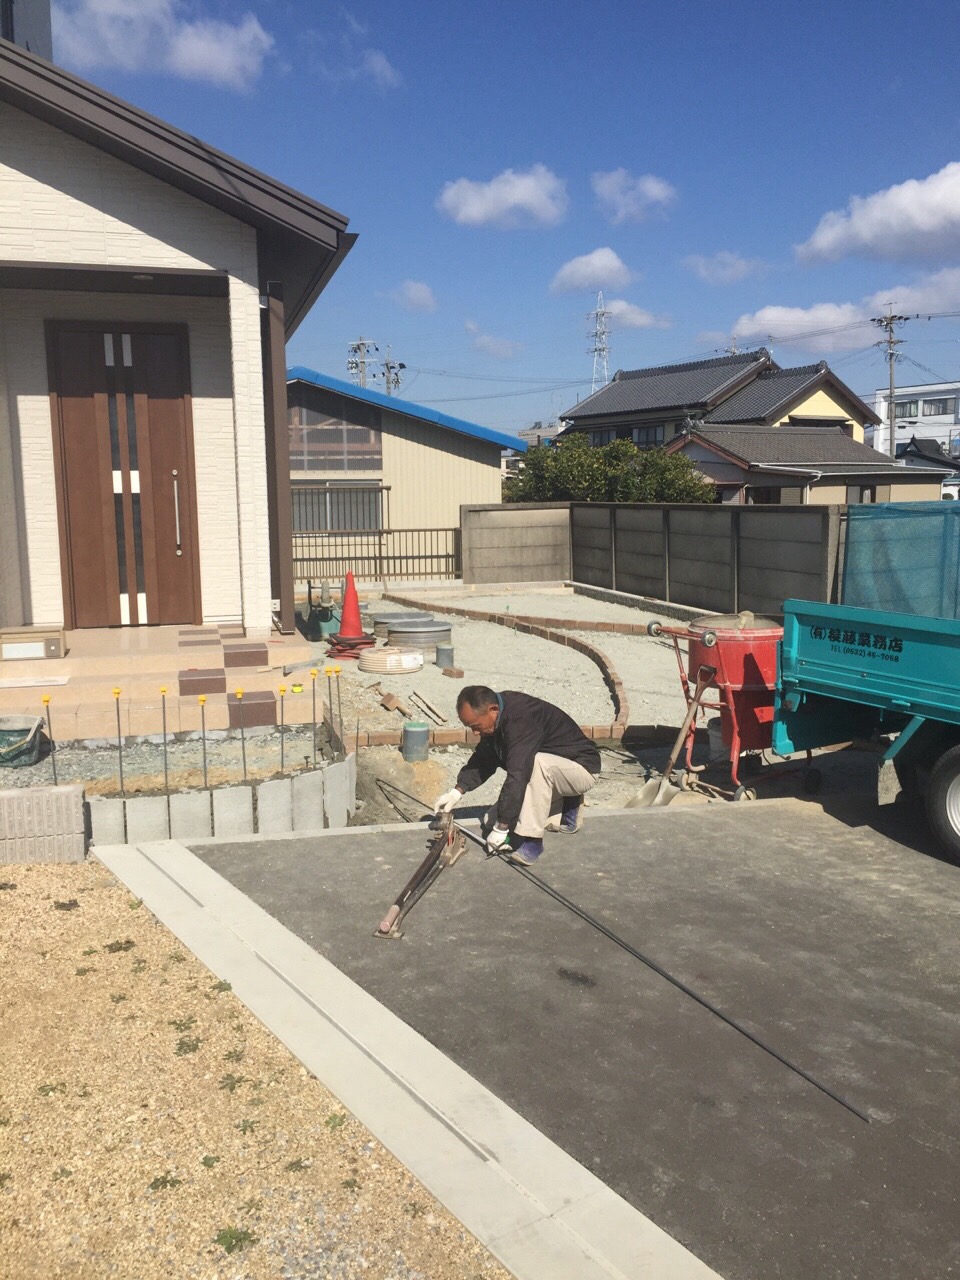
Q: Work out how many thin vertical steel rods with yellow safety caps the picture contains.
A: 9